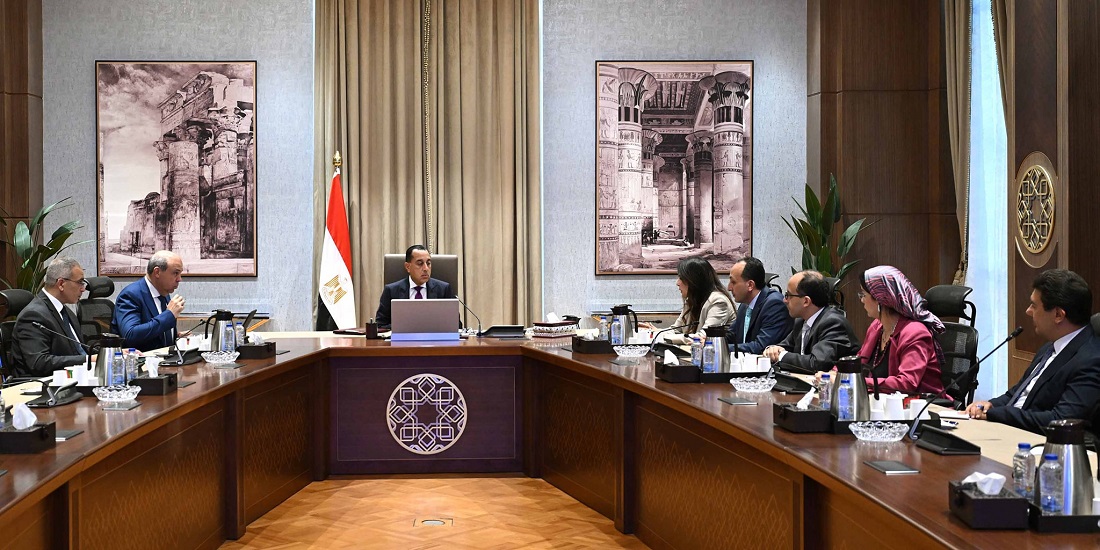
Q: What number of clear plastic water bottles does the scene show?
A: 13